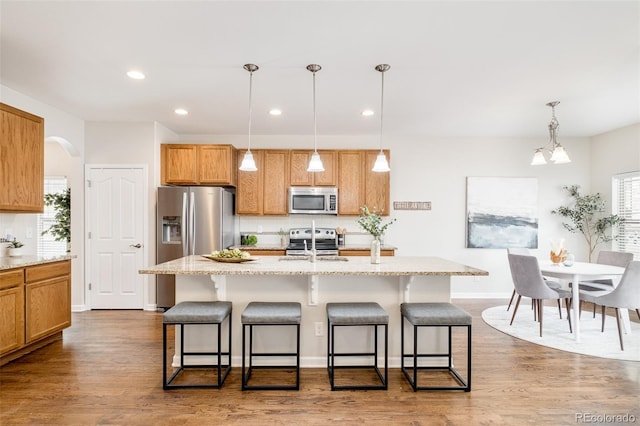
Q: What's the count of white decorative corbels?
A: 3